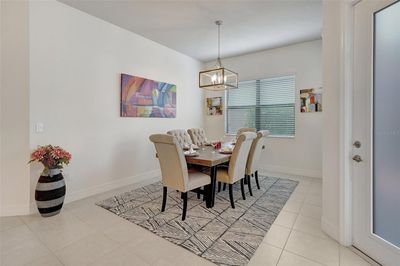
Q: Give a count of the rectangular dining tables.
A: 1